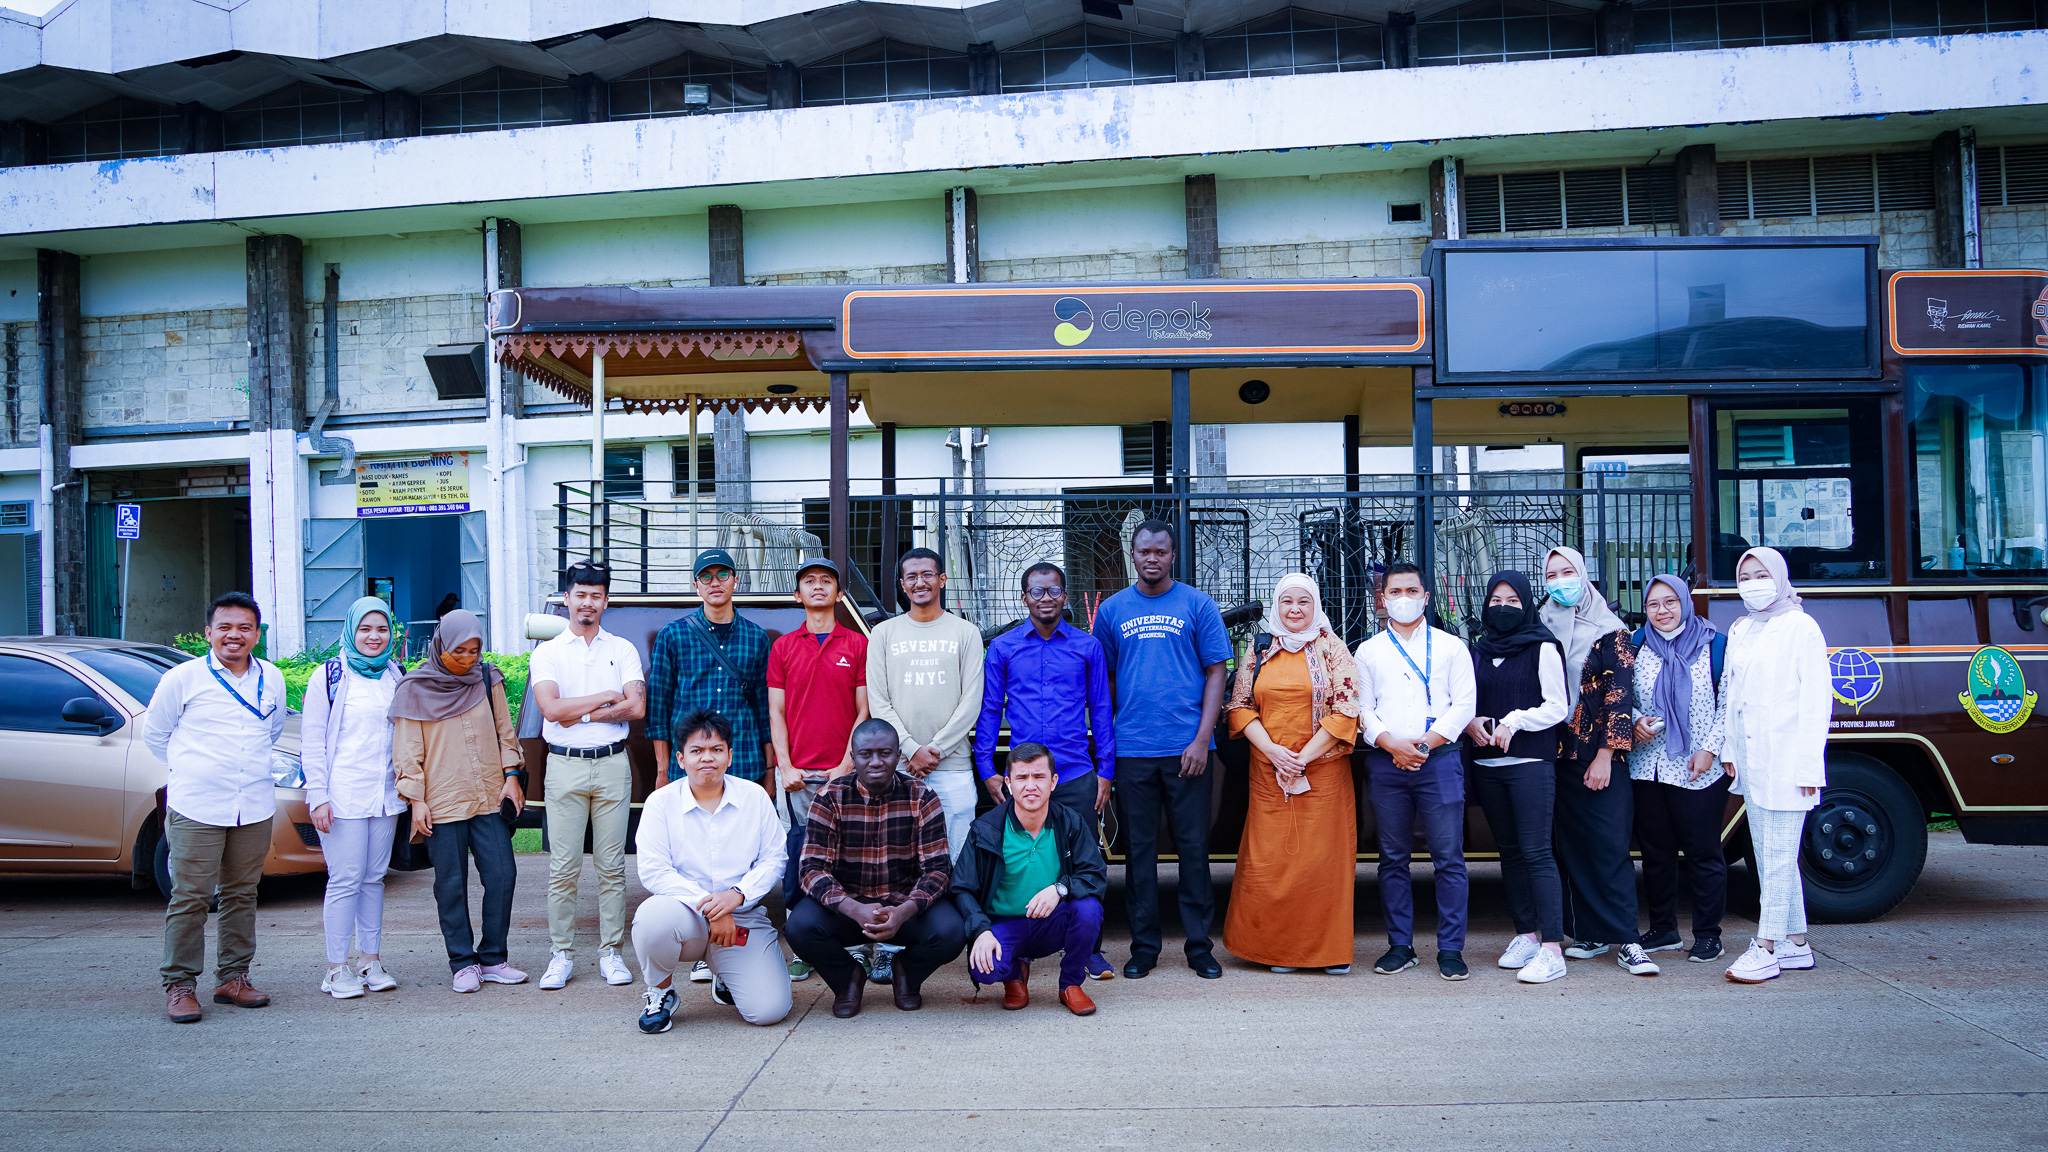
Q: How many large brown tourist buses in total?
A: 1